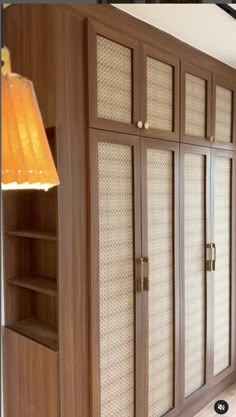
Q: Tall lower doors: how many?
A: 4